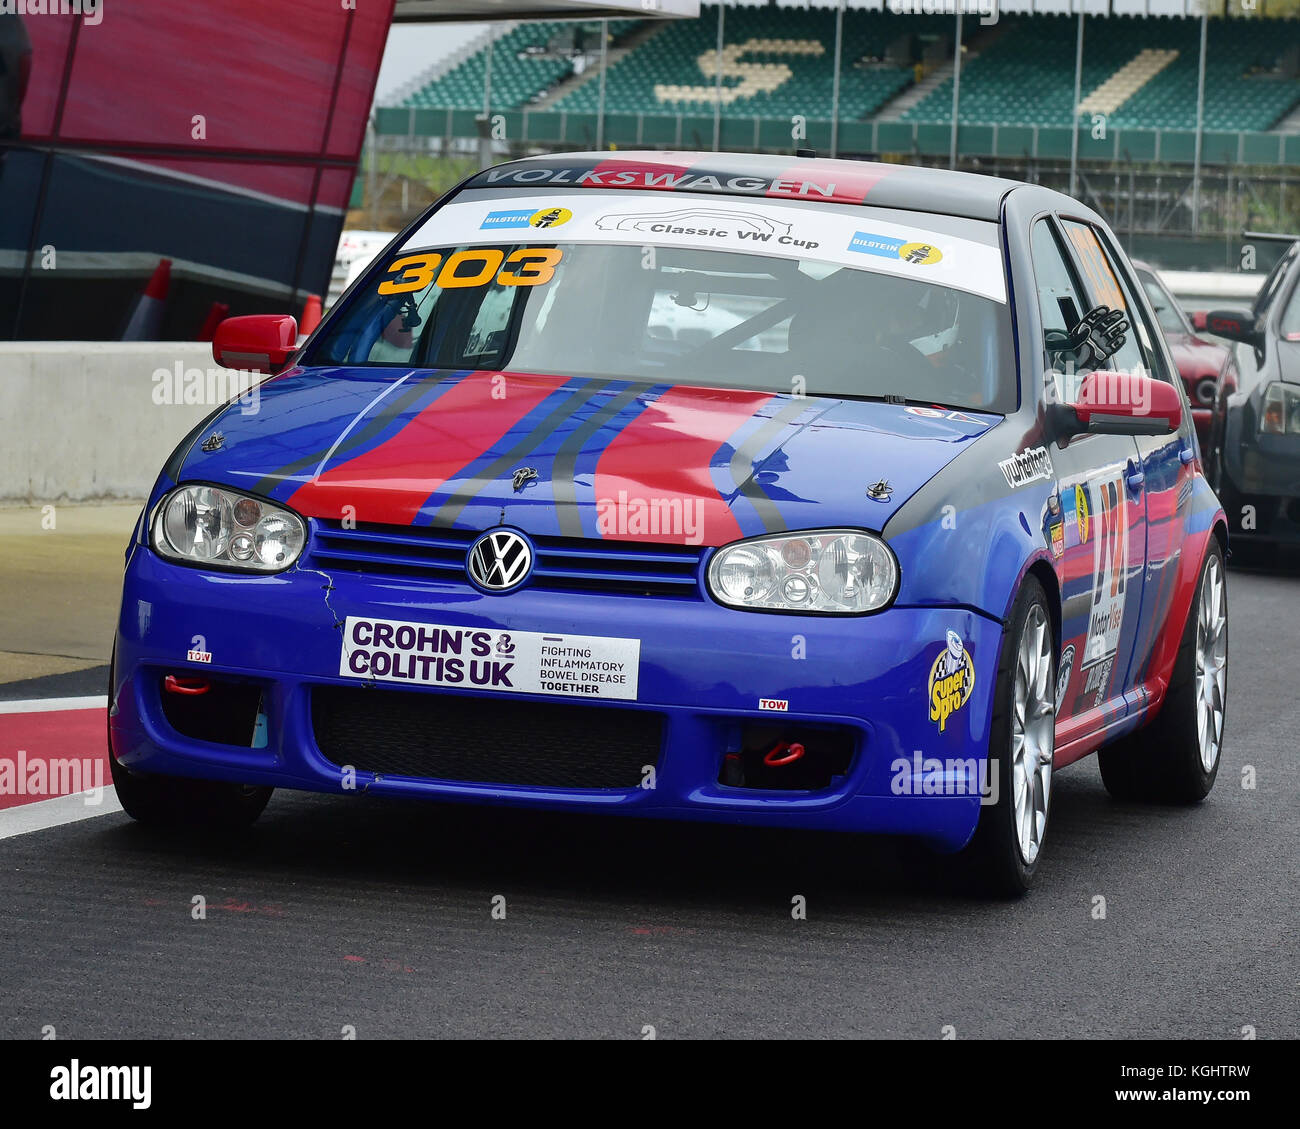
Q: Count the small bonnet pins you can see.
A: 3